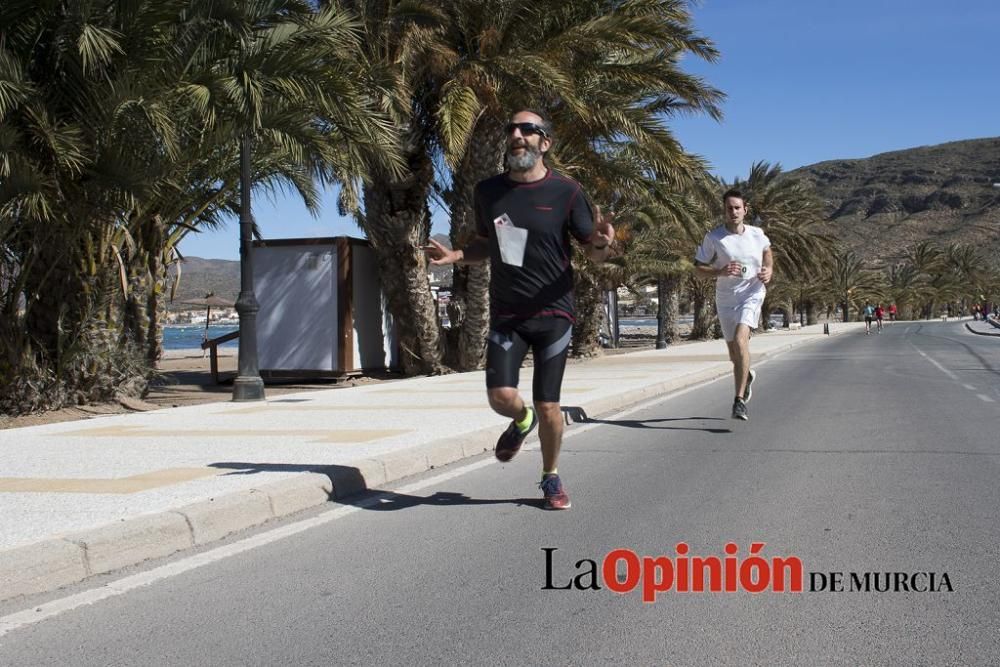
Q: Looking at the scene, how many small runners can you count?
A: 3